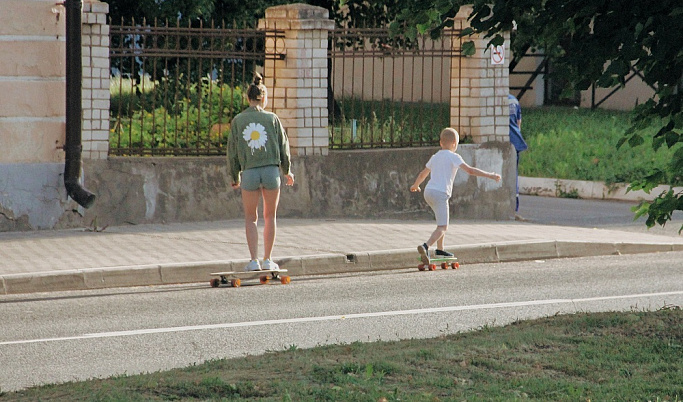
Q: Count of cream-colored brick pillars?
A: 3